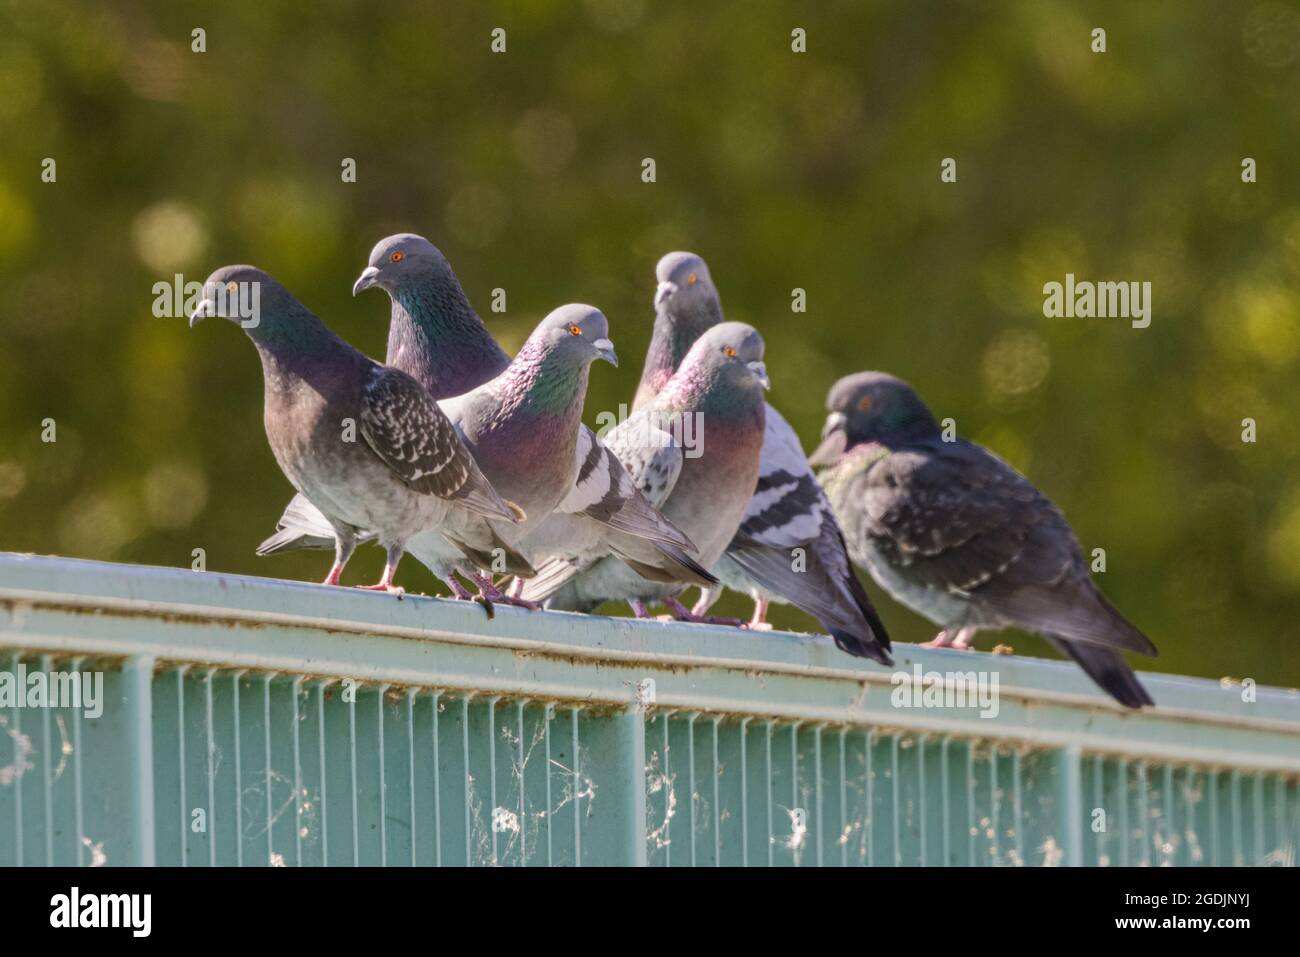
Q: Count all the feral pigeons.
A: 6